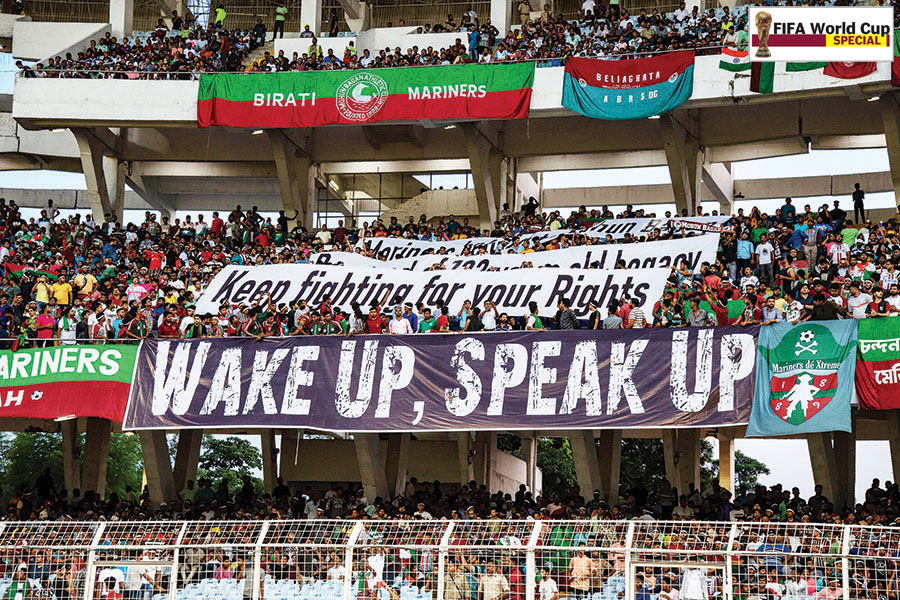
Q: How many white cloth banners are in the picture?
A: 3